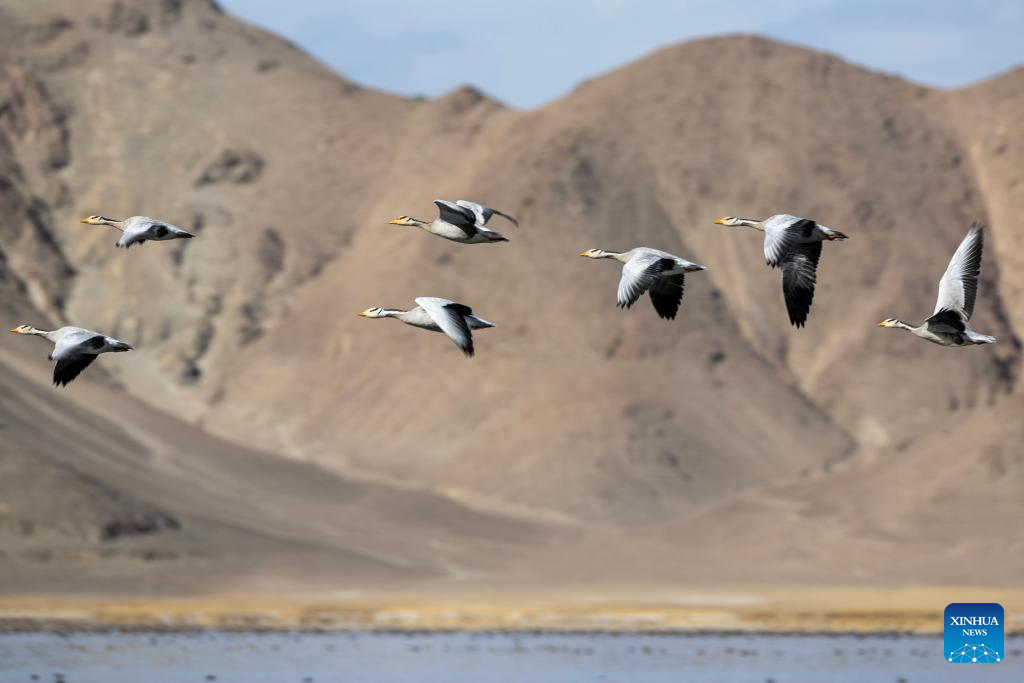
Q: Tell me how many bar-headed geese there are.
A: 7